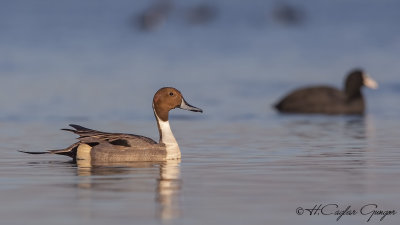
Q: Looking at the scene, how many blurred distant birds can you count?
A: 3